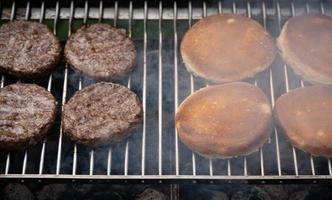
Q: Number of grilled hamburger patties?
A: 4